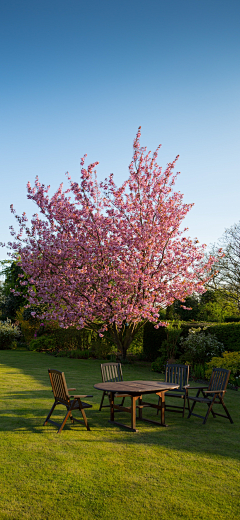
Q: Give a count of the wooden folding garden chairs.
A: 4